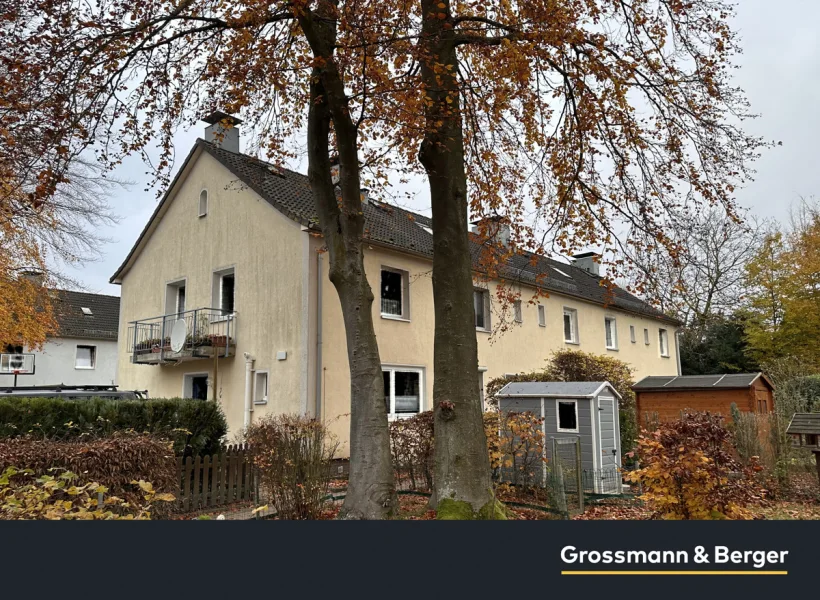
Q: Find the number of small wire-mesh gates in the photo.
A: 1